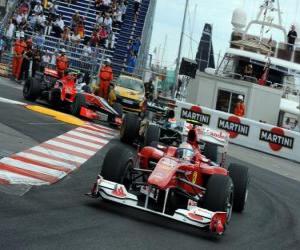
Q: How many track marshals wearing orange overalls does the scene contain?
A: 4